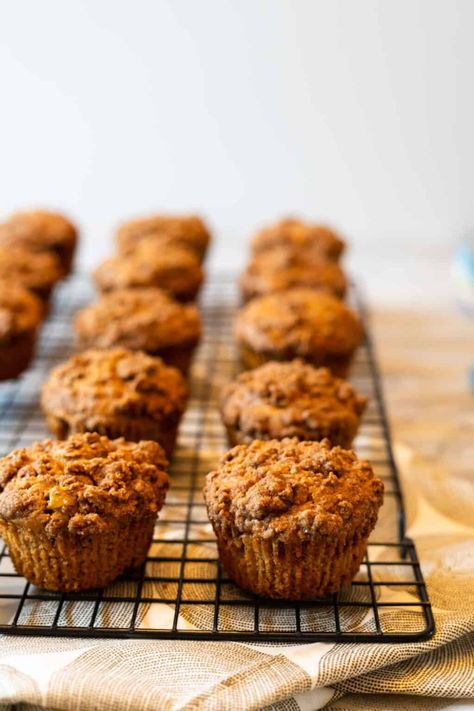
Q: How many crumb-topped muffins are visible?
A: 13